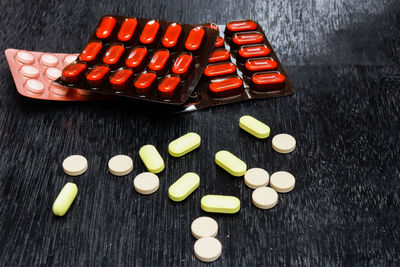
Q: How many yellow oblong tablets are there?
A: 7